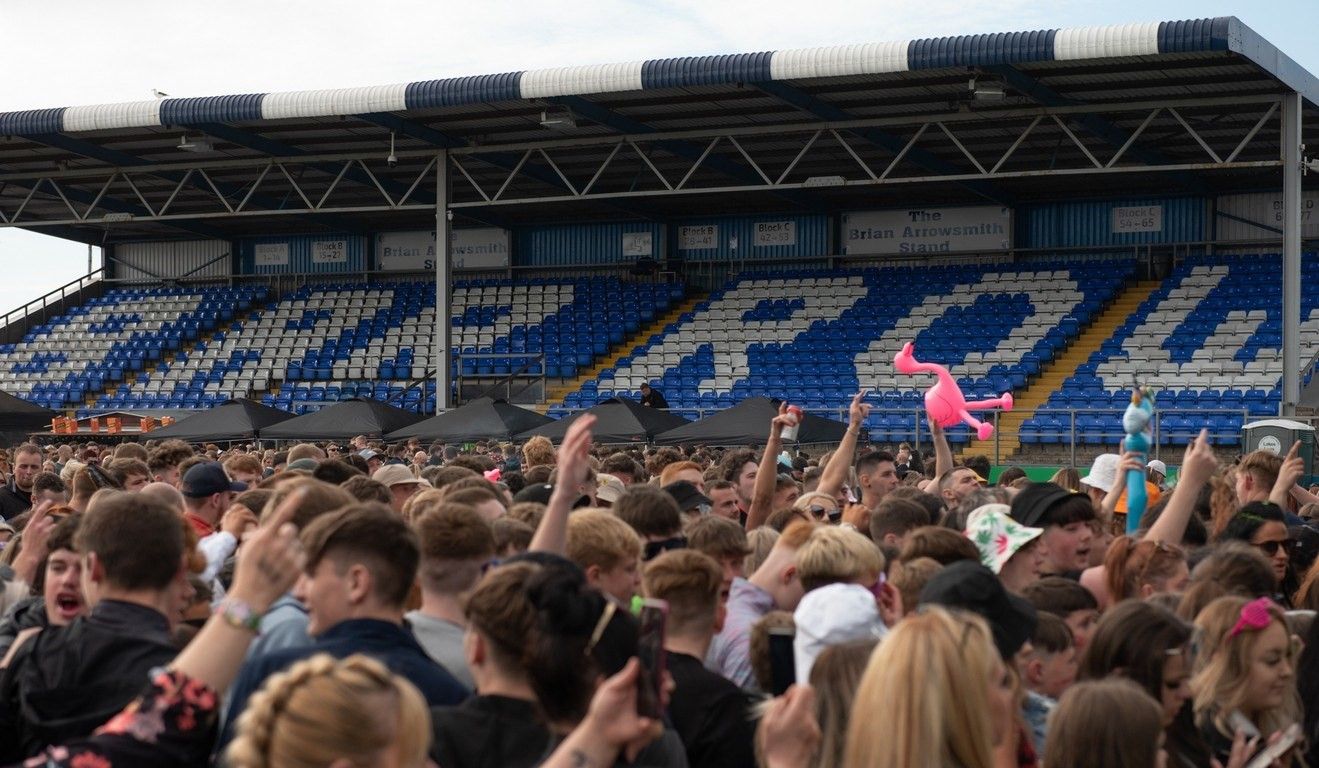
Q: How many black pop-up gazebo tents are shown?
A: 6